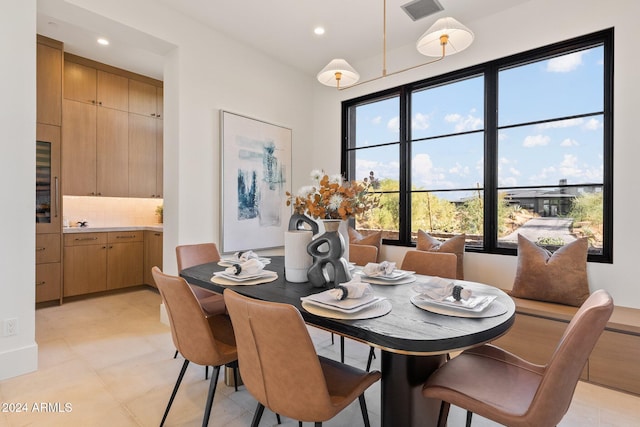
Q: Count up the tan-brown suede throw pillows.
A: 3